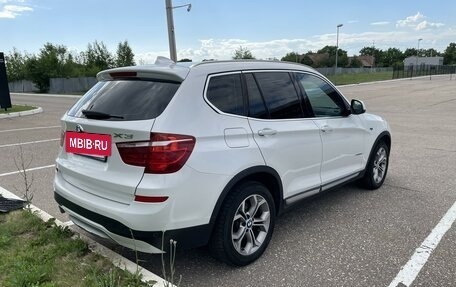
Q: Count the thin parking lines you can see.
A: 3